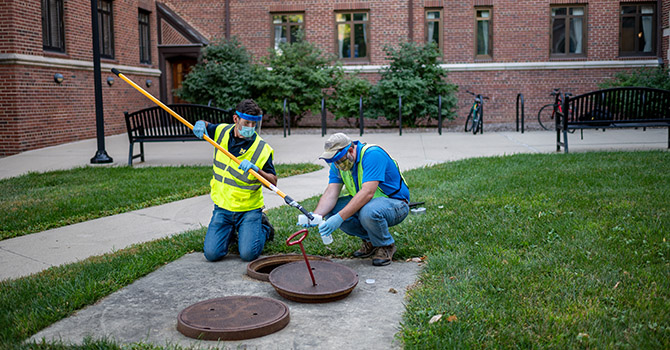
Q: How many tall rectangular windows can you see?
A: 9